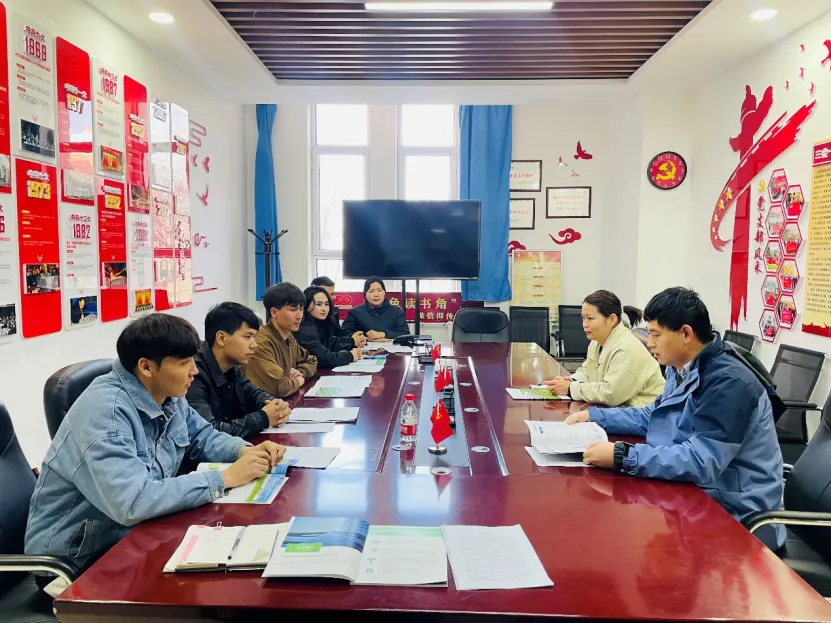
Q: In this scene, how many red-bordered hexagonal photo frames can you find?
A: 9